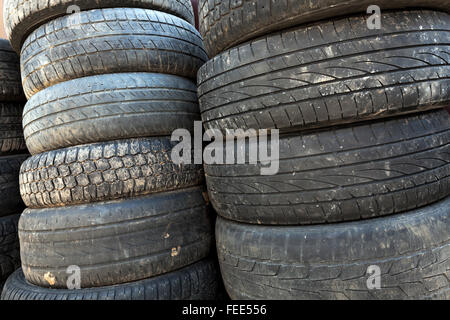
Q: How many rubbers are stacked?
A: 14